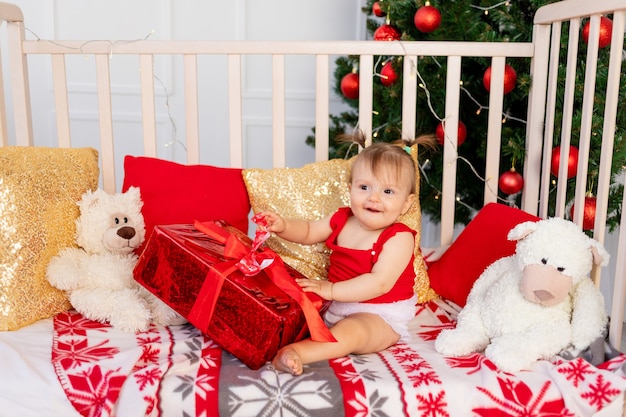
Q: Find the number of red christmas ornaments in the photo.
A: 11